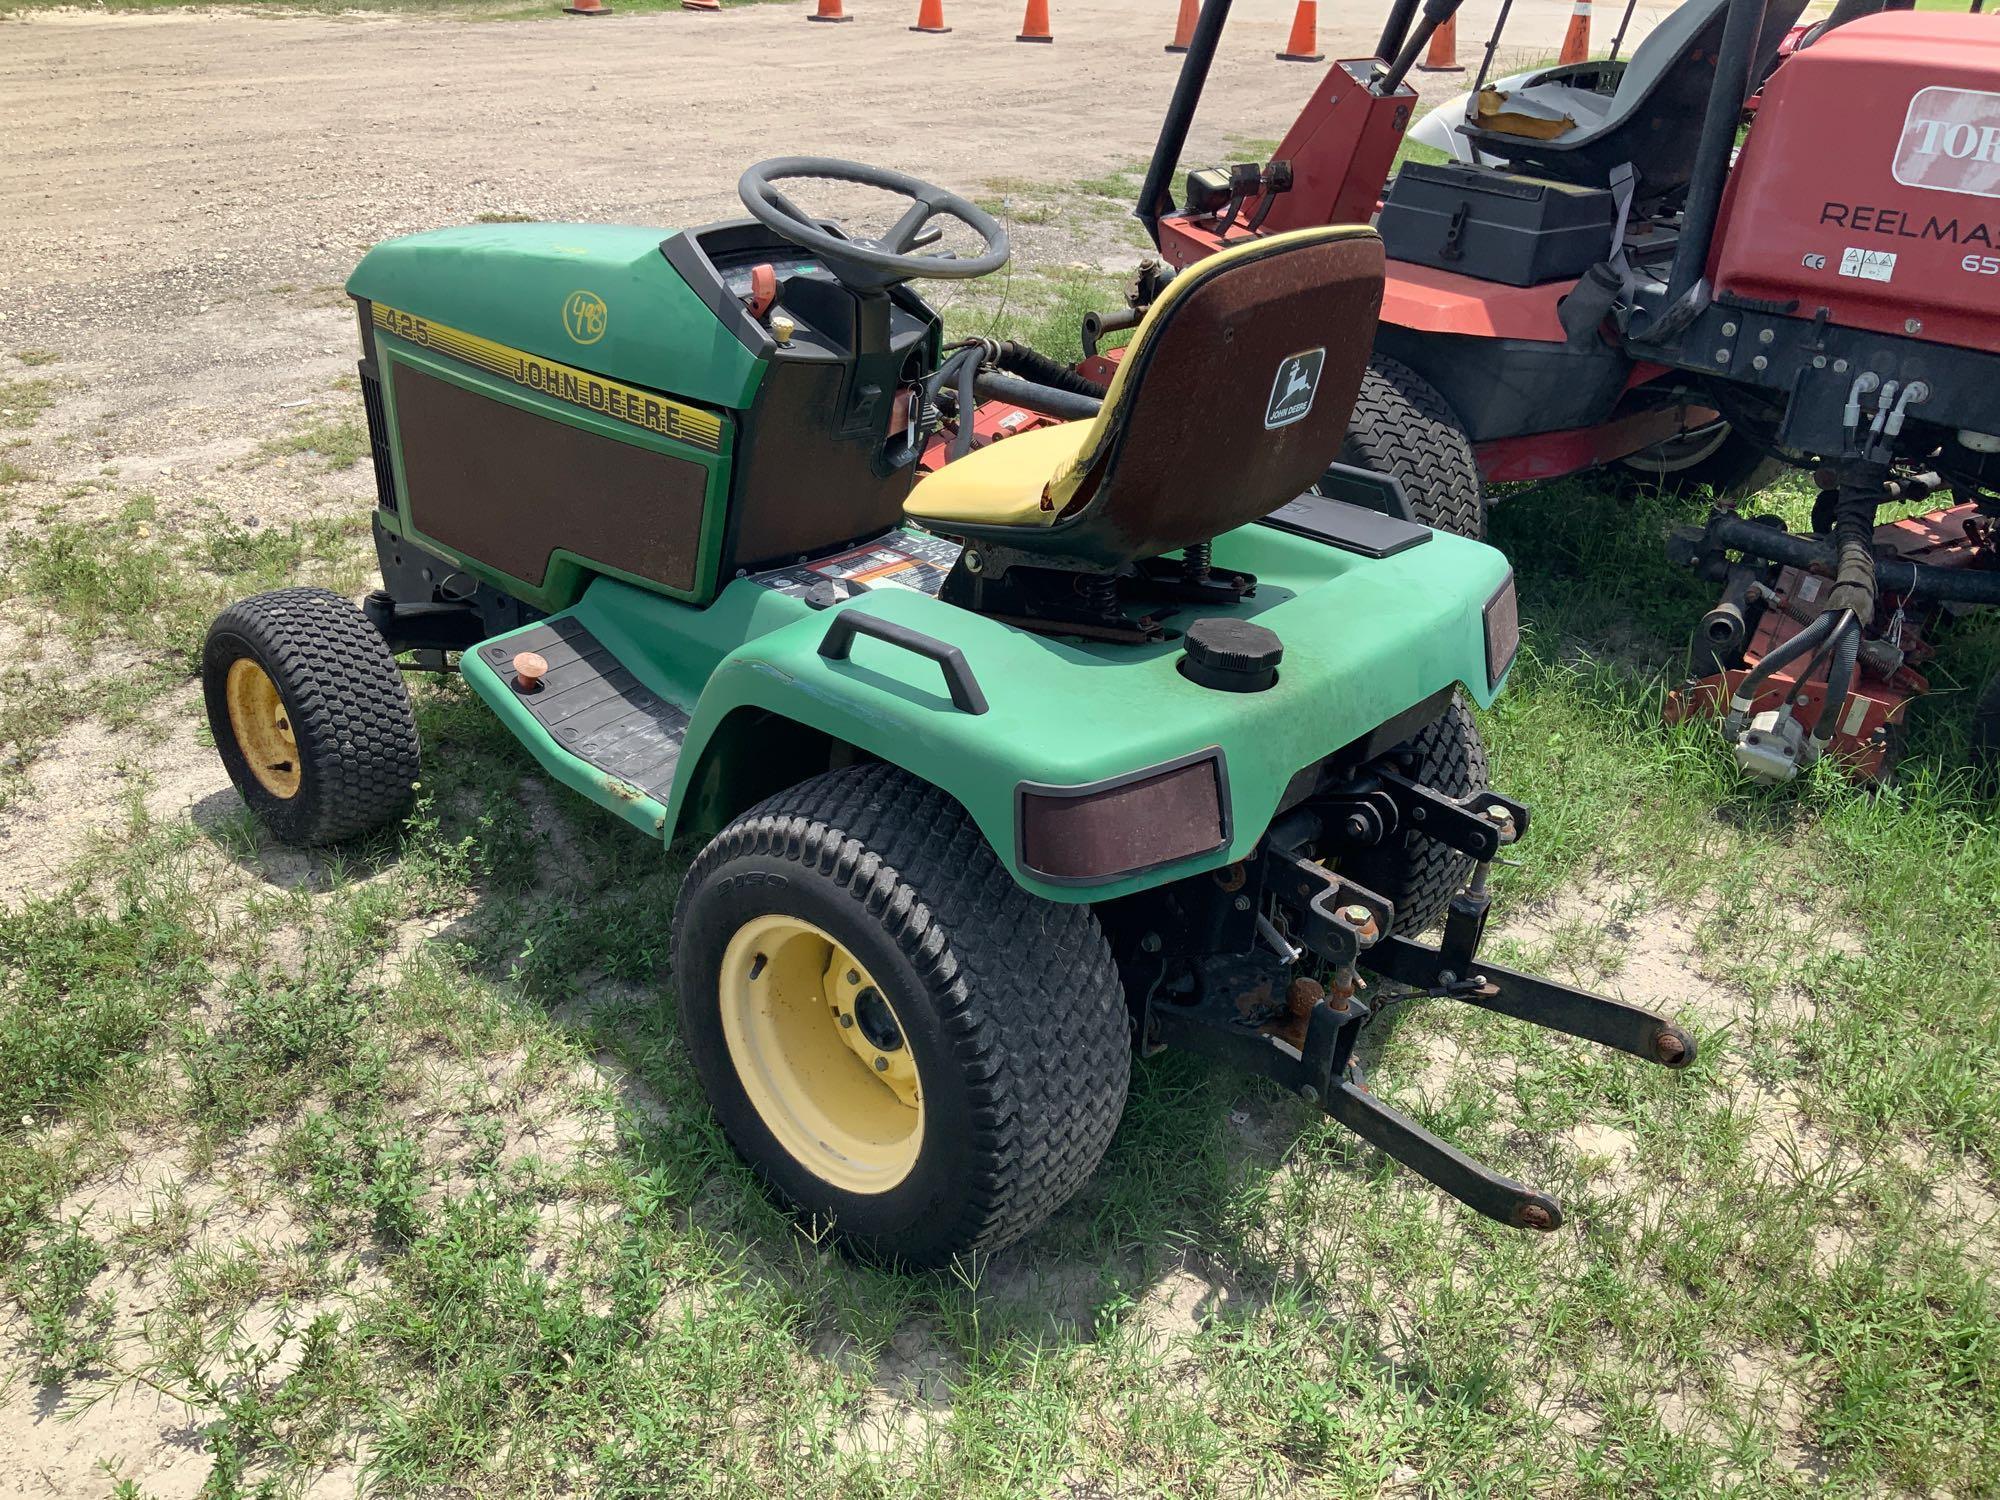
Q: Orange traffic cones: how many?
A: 9